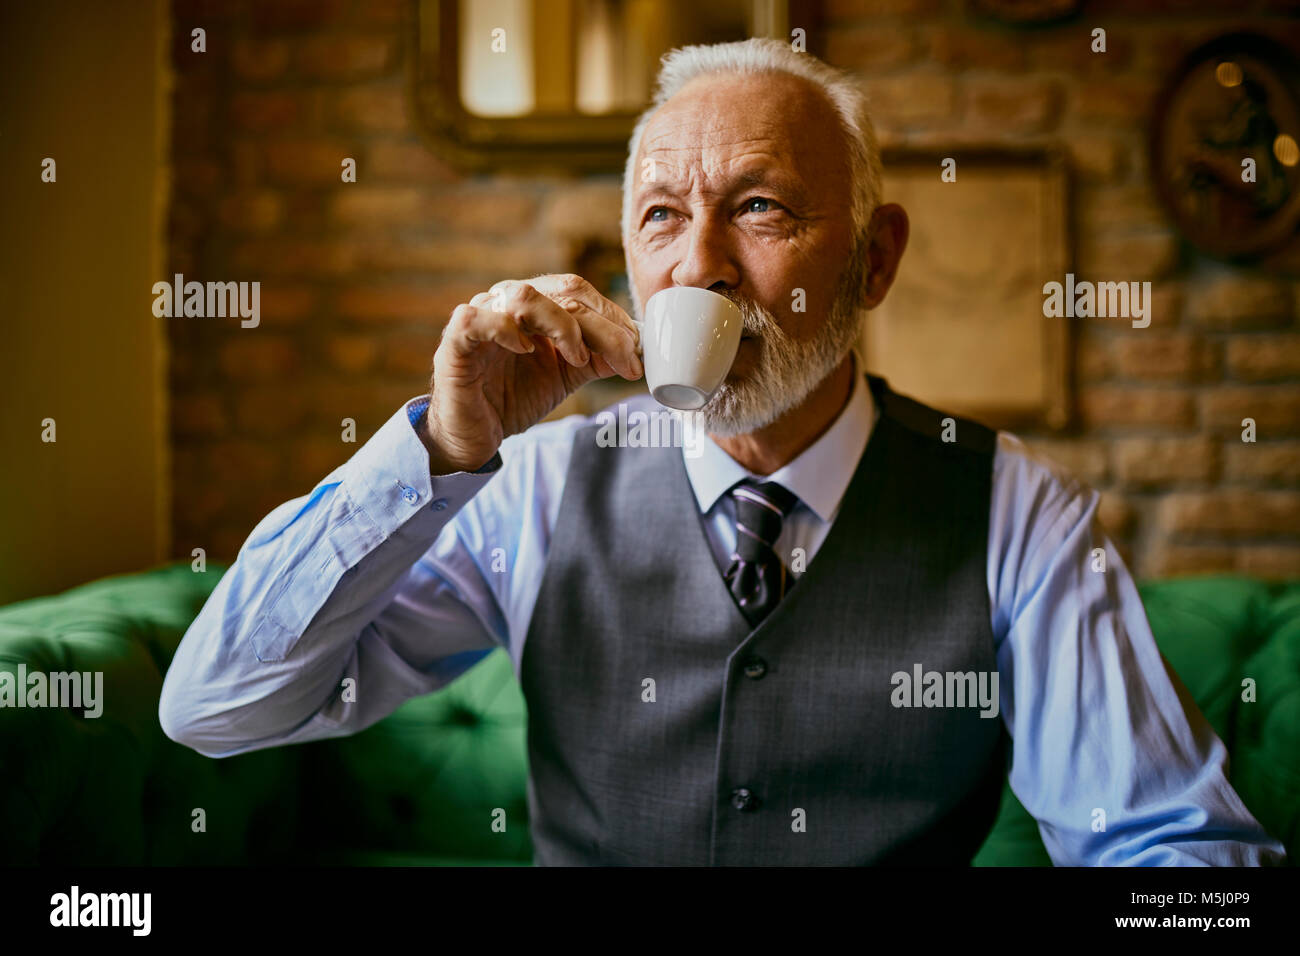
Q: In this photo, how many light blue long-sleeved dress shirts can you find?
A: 1